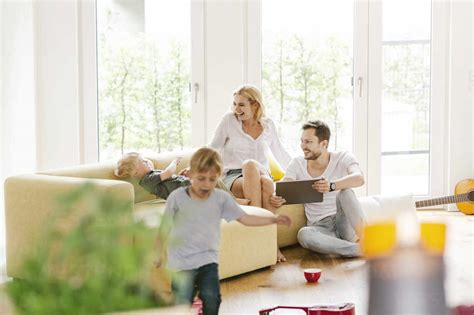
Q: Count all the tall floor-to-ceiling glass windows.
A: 3